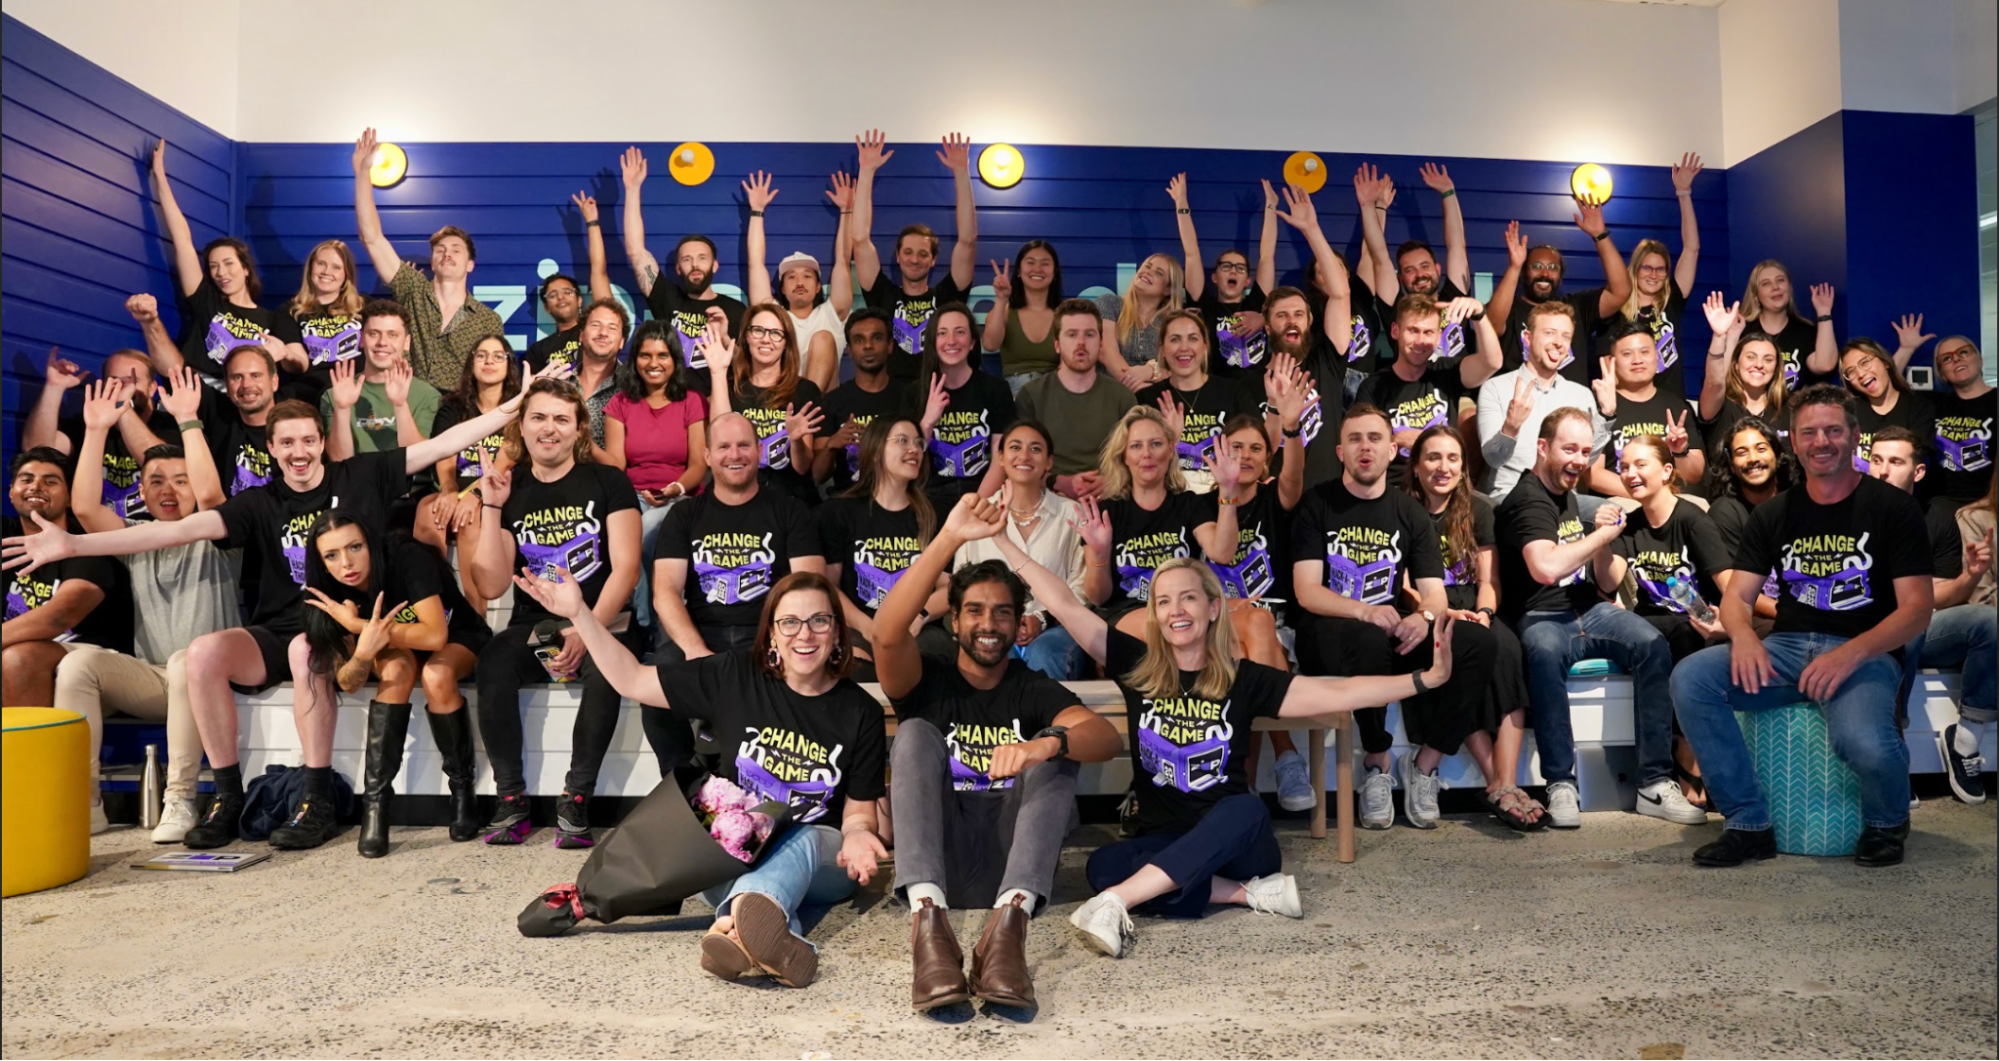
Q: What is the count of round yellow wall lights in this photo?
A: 5